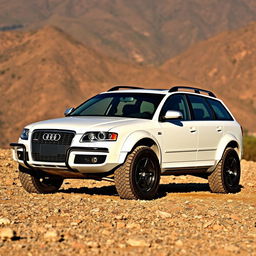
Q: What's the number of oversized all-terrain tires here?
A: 3